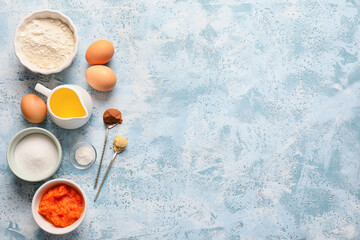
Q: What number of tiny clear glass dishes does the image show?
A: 1